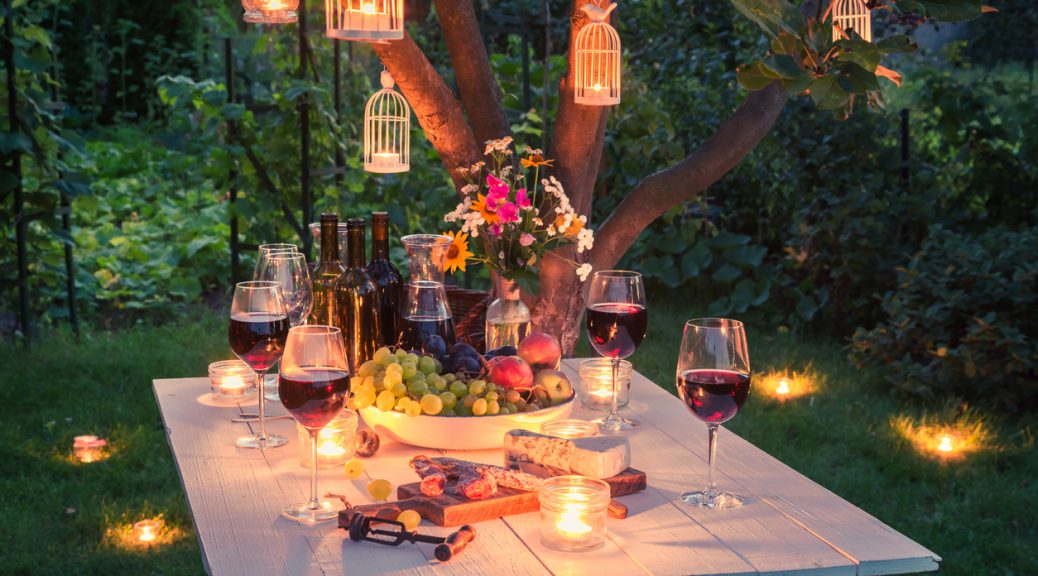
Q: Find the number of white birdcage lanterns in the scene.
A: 4